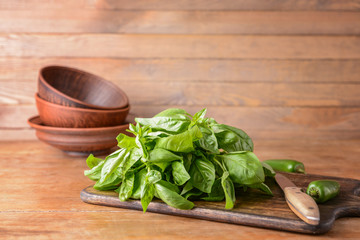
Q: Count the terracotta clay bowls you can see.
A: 3